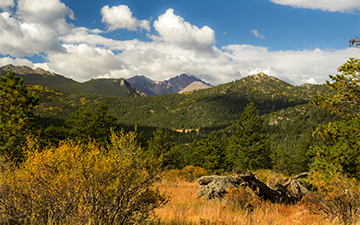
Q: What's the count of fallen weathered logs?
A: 1